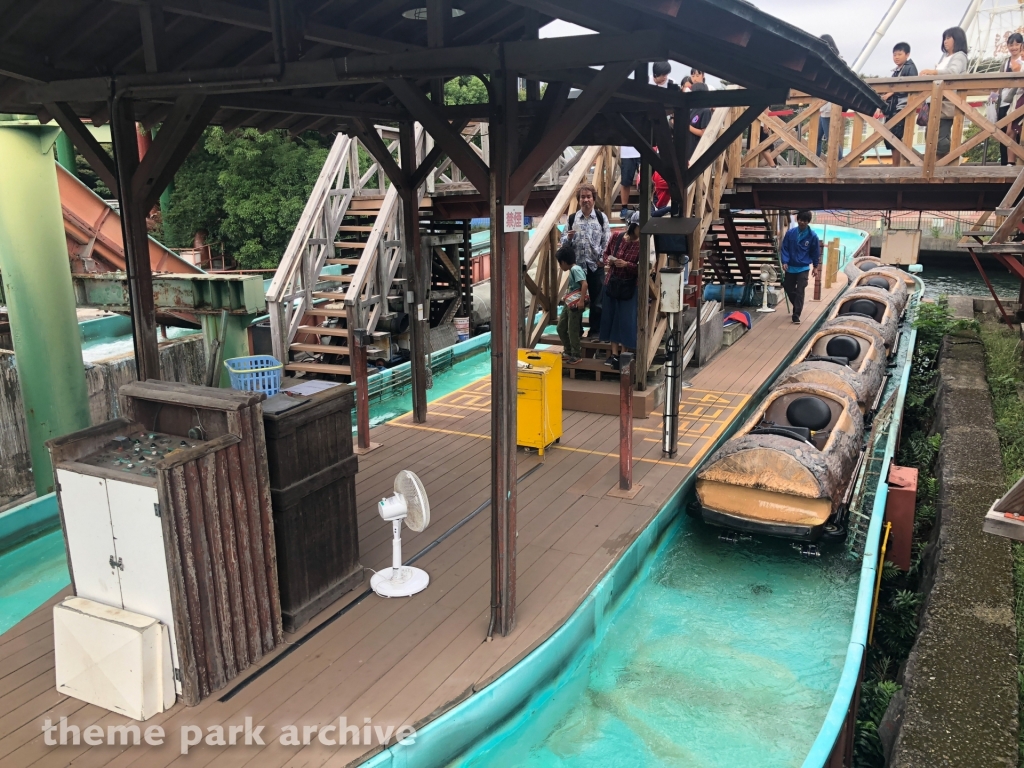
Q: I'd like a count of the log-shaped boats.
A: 5